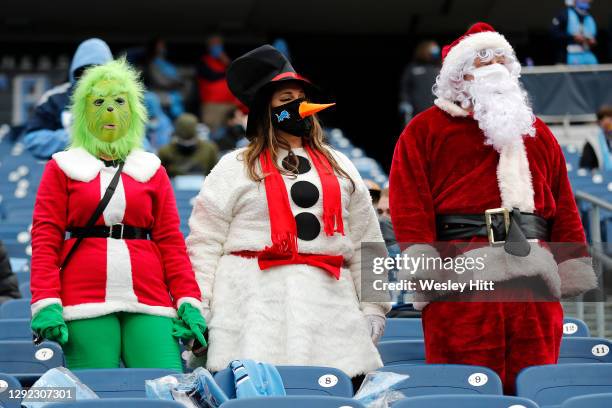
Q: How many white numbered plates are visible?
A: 5